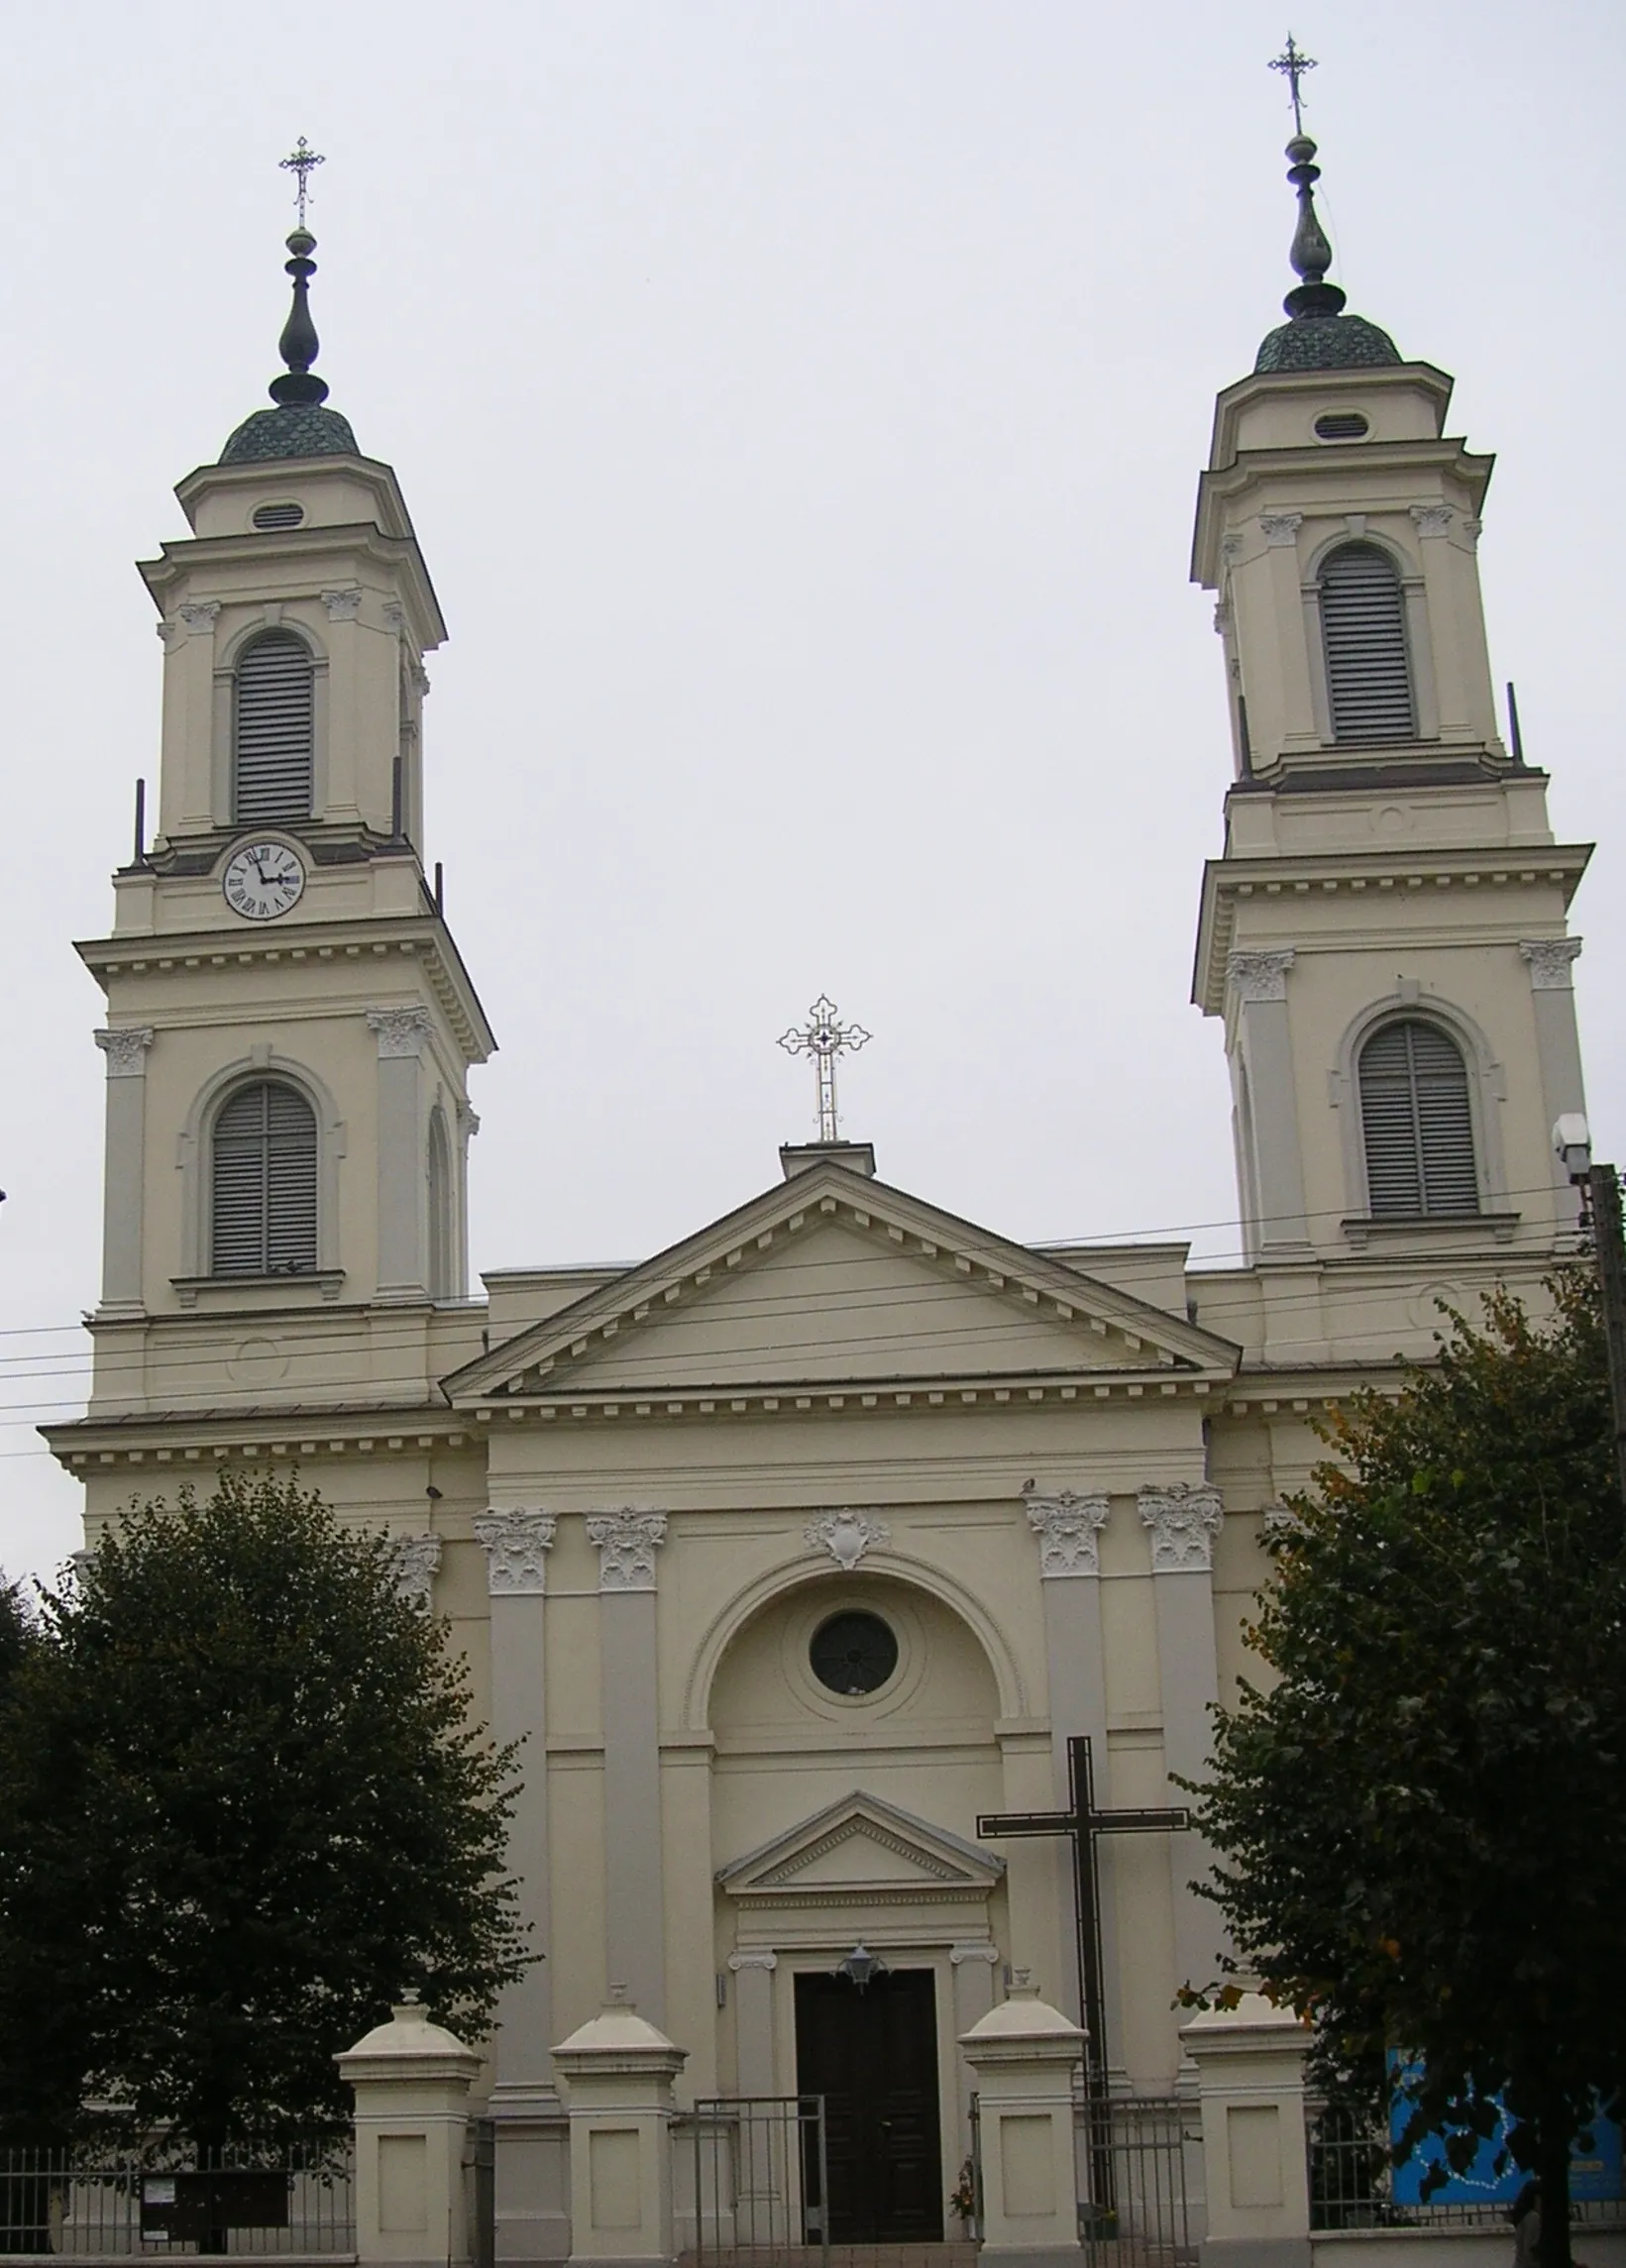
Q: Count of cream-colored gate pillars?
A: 4